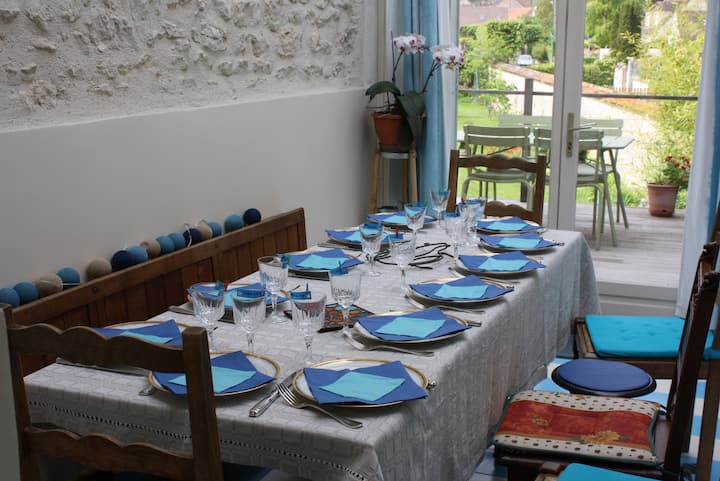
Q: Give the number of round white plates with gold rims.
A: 12